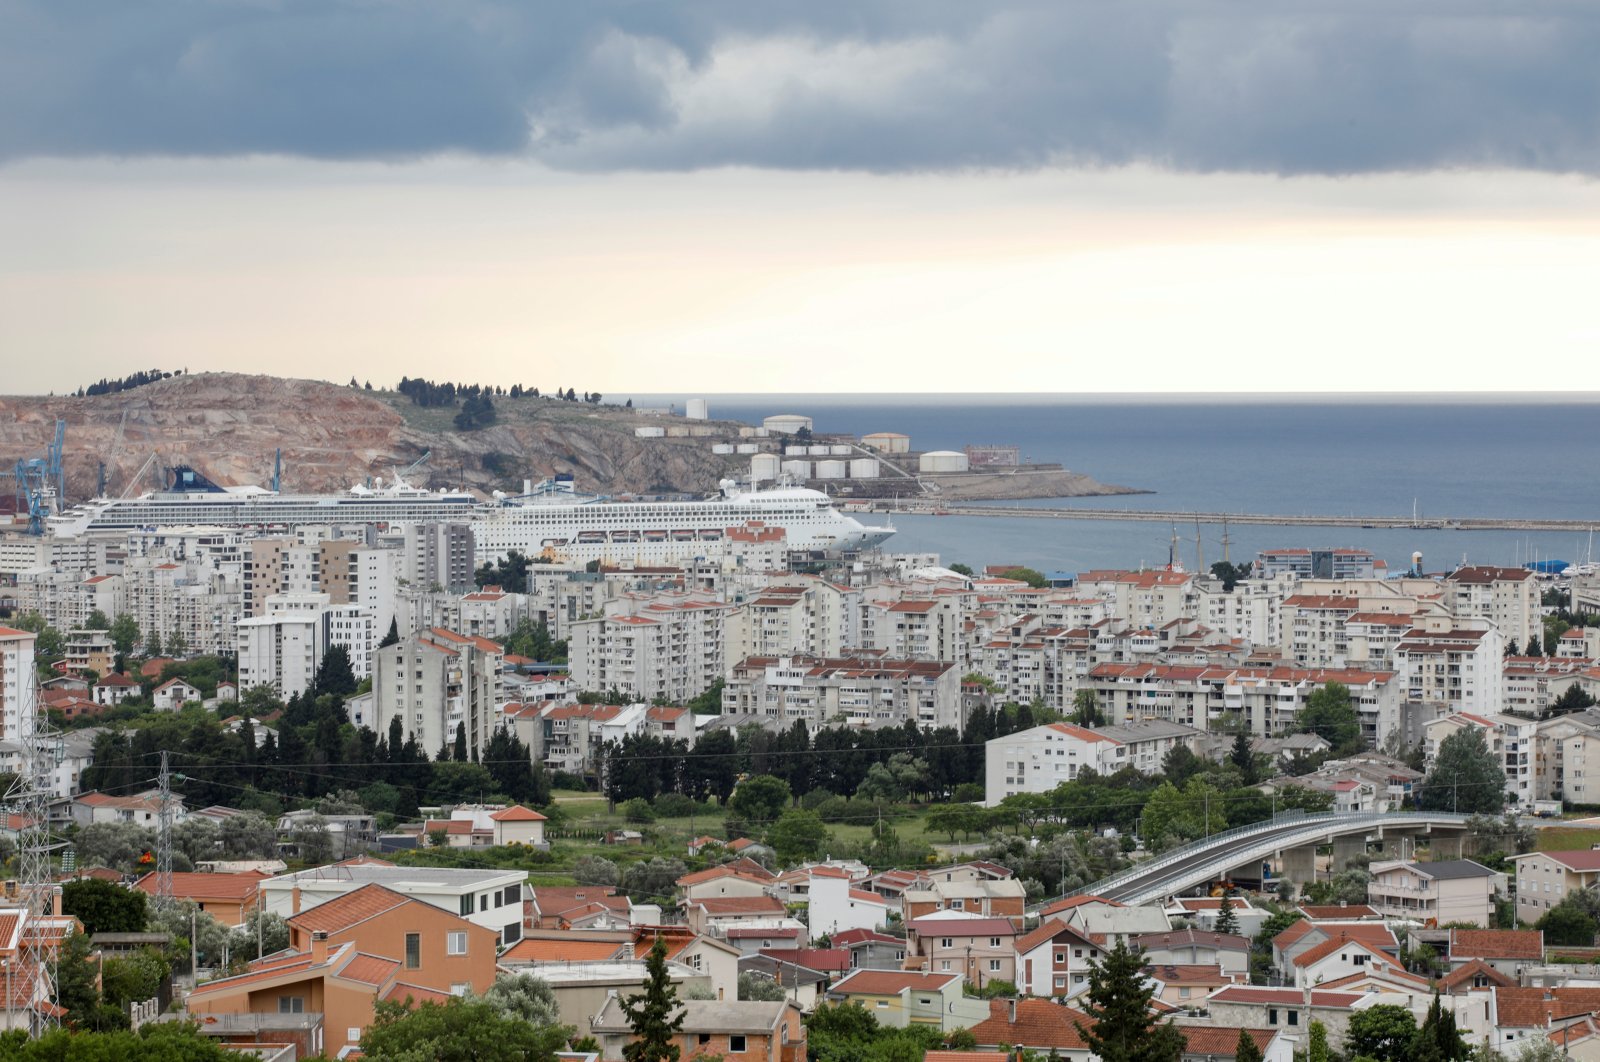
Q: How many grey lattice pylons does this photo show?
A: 2